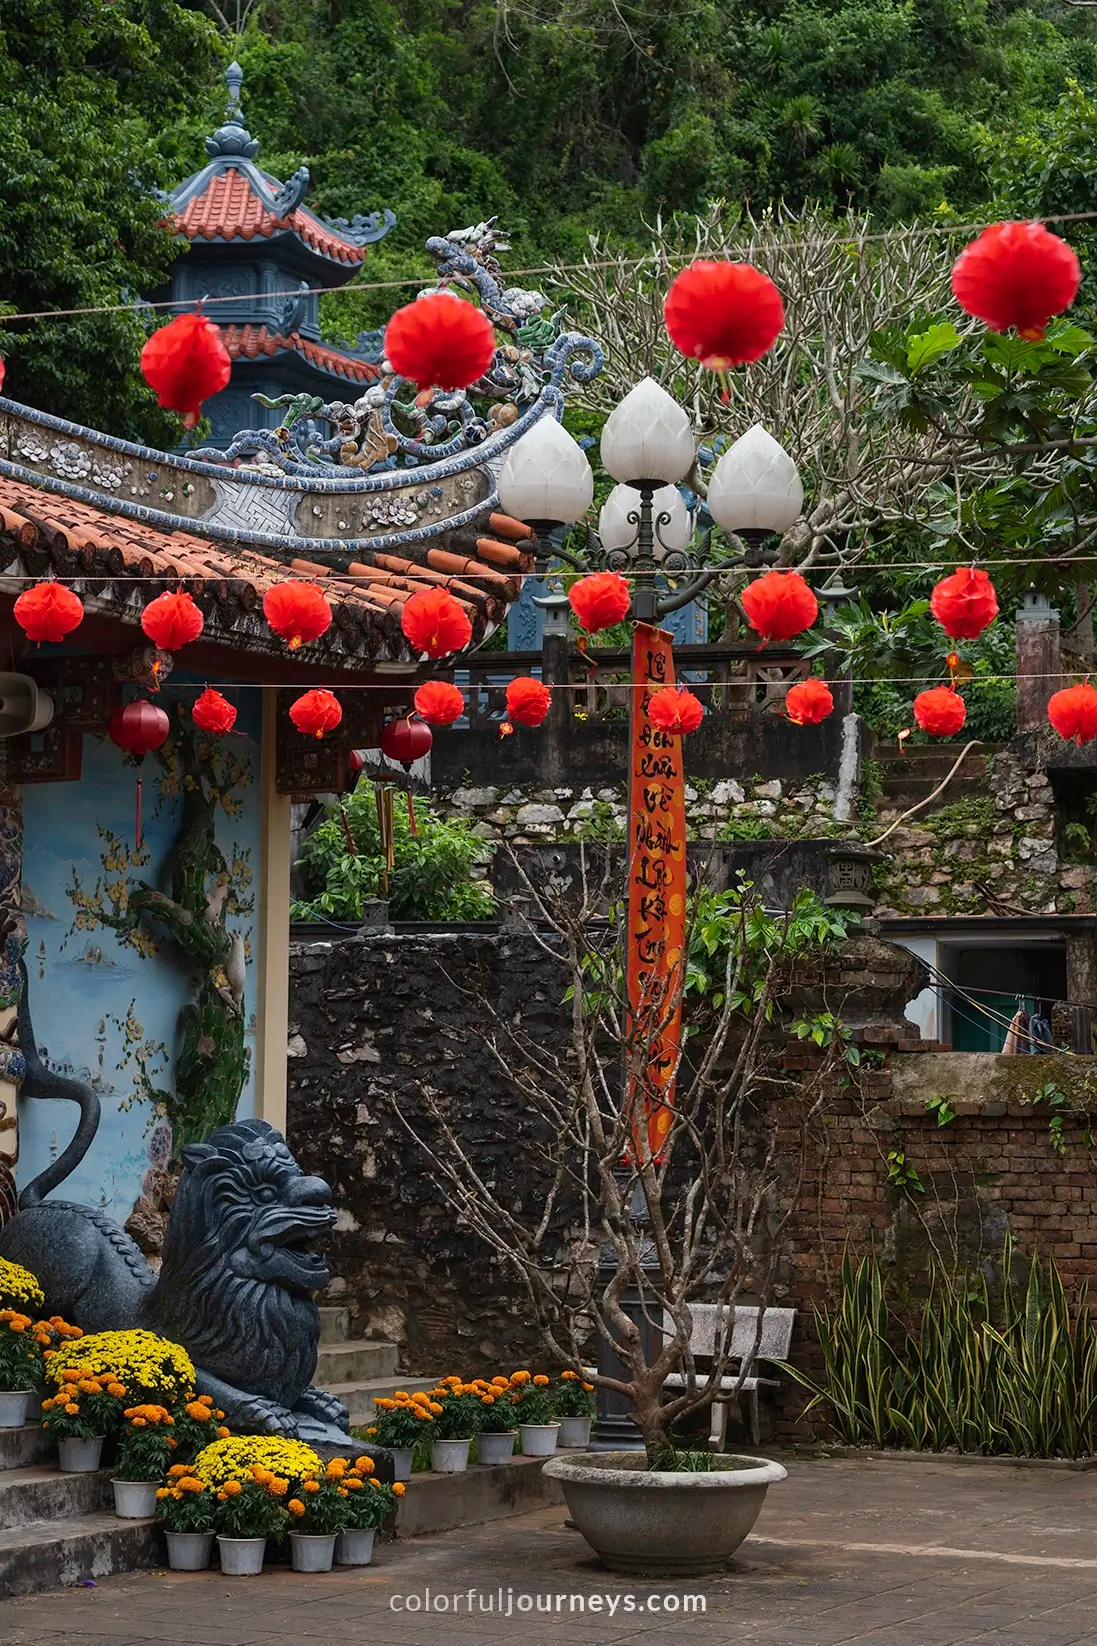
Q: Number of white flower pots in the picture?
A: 12